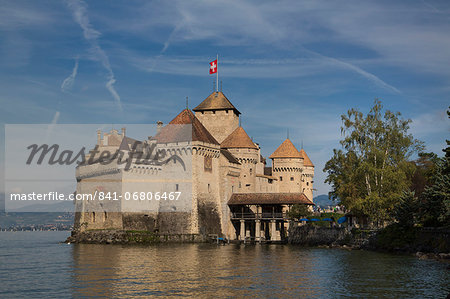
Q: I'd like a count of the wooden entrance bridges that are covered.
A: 1